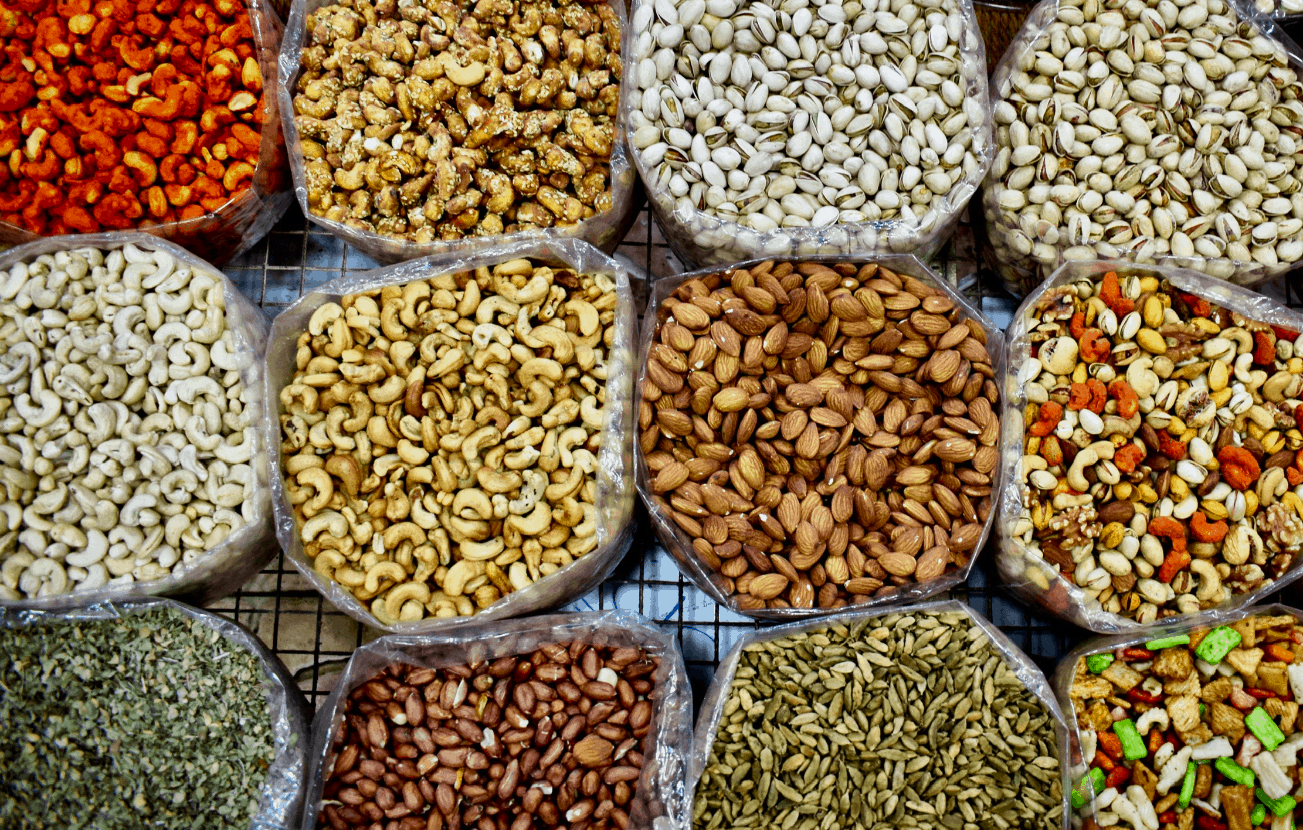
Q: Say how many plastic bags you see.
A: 12